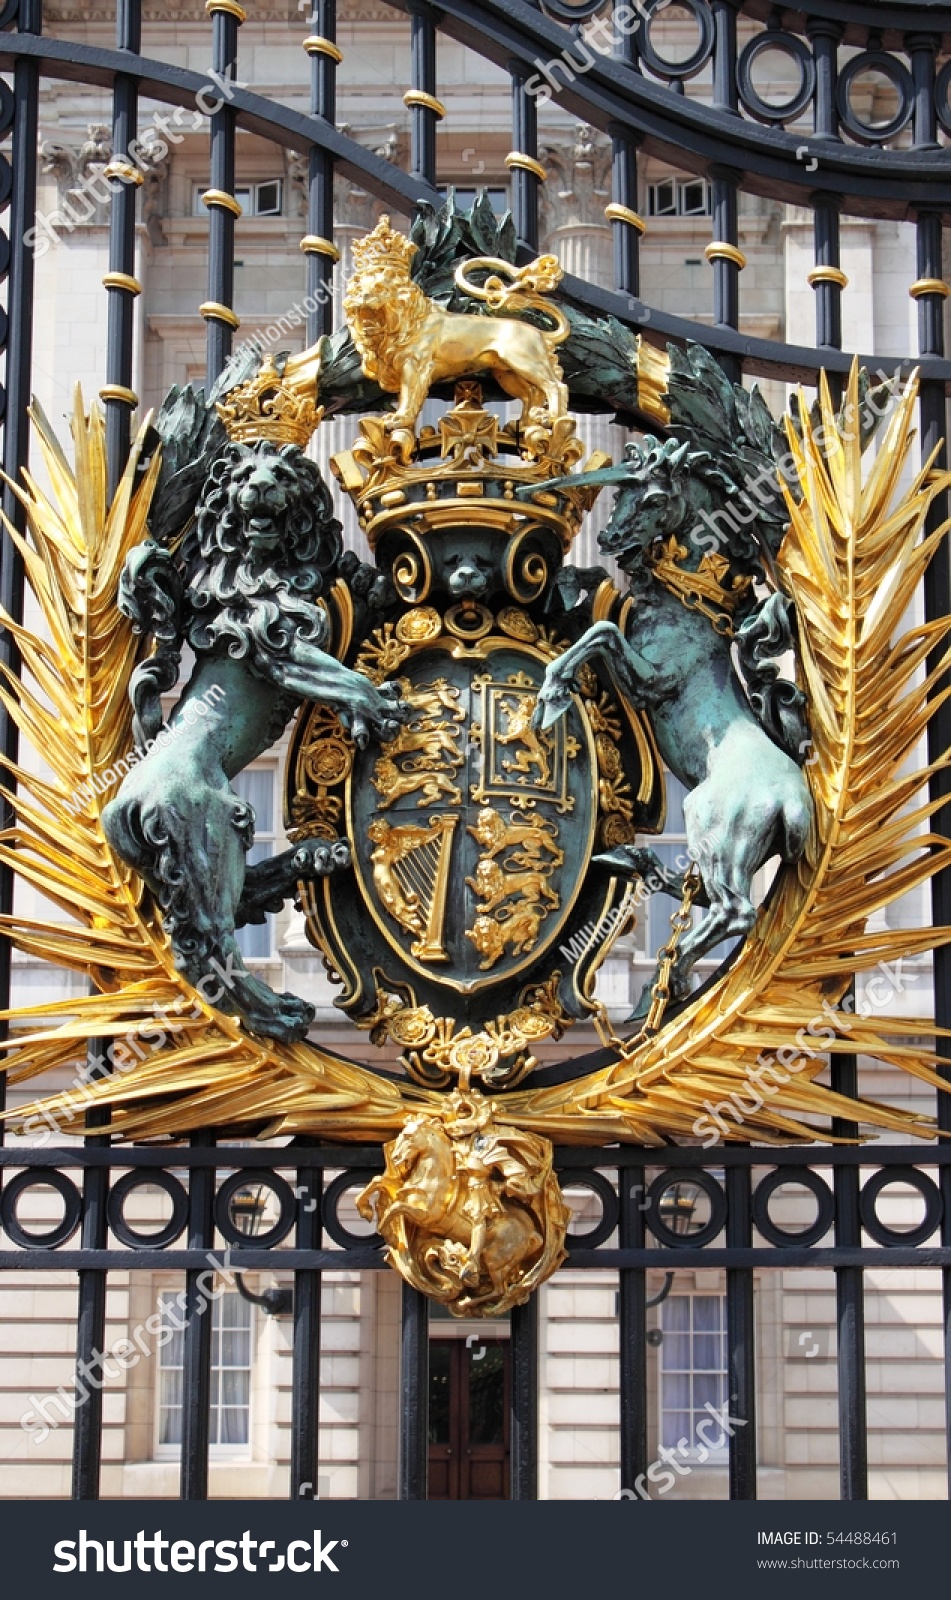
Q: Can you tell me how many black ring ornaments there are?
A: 13